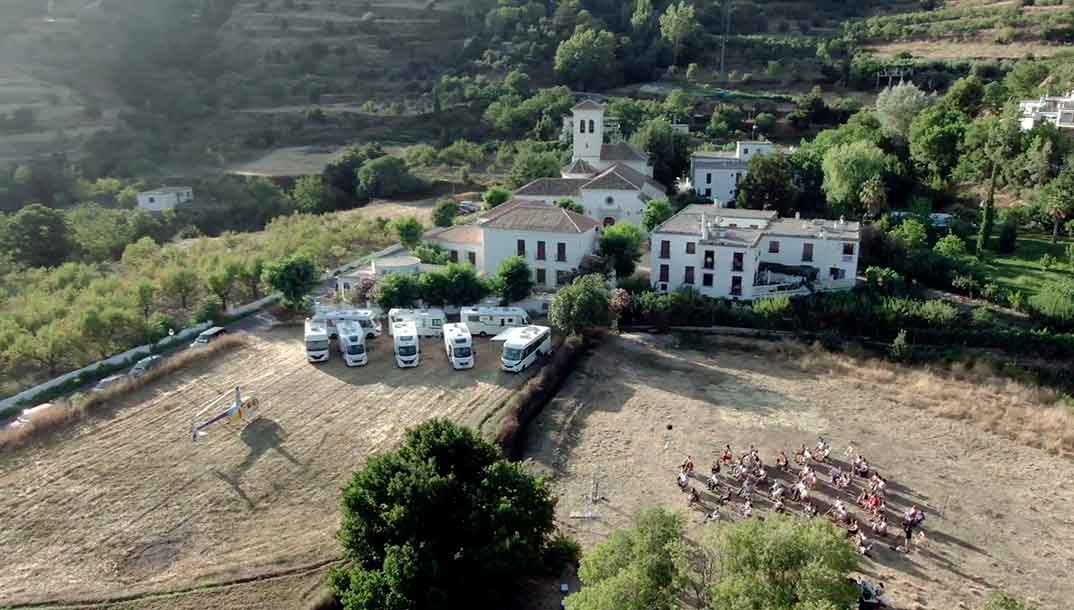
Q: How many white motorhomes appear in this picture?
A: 8